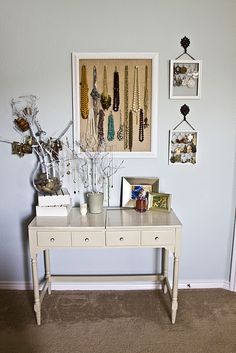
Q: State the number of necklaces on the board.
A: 13